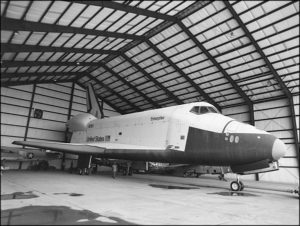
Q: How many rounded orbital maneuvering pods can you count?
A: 1